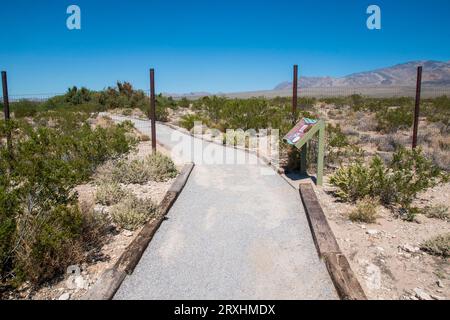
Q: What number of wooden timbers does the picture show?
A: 5